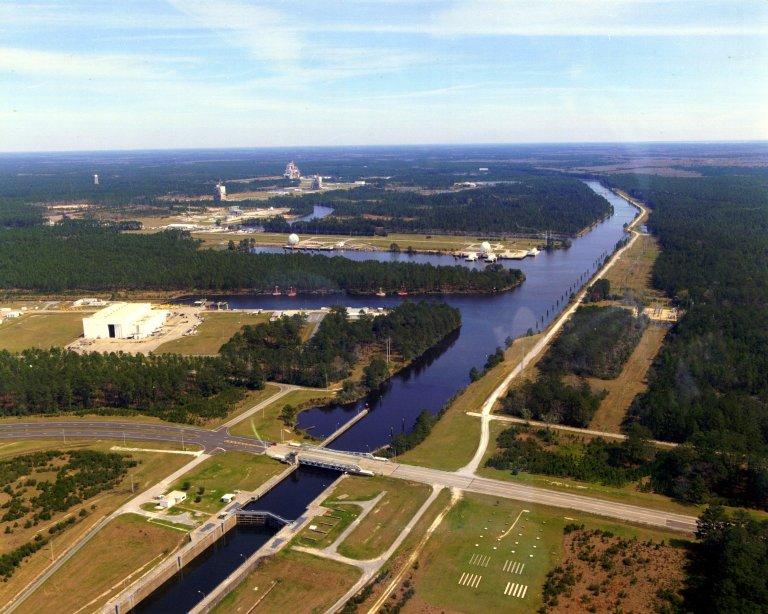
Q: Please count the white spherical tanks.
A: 2